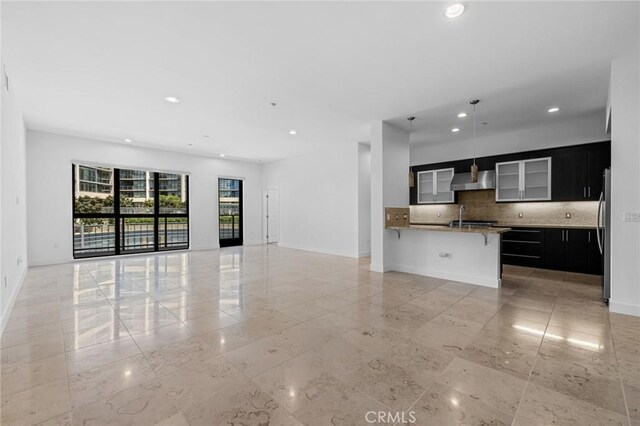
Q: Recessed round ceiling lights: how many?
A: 8